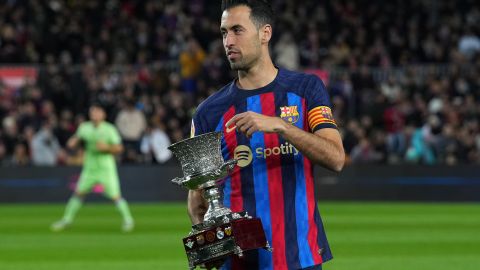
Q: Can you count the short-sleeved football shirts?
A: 2